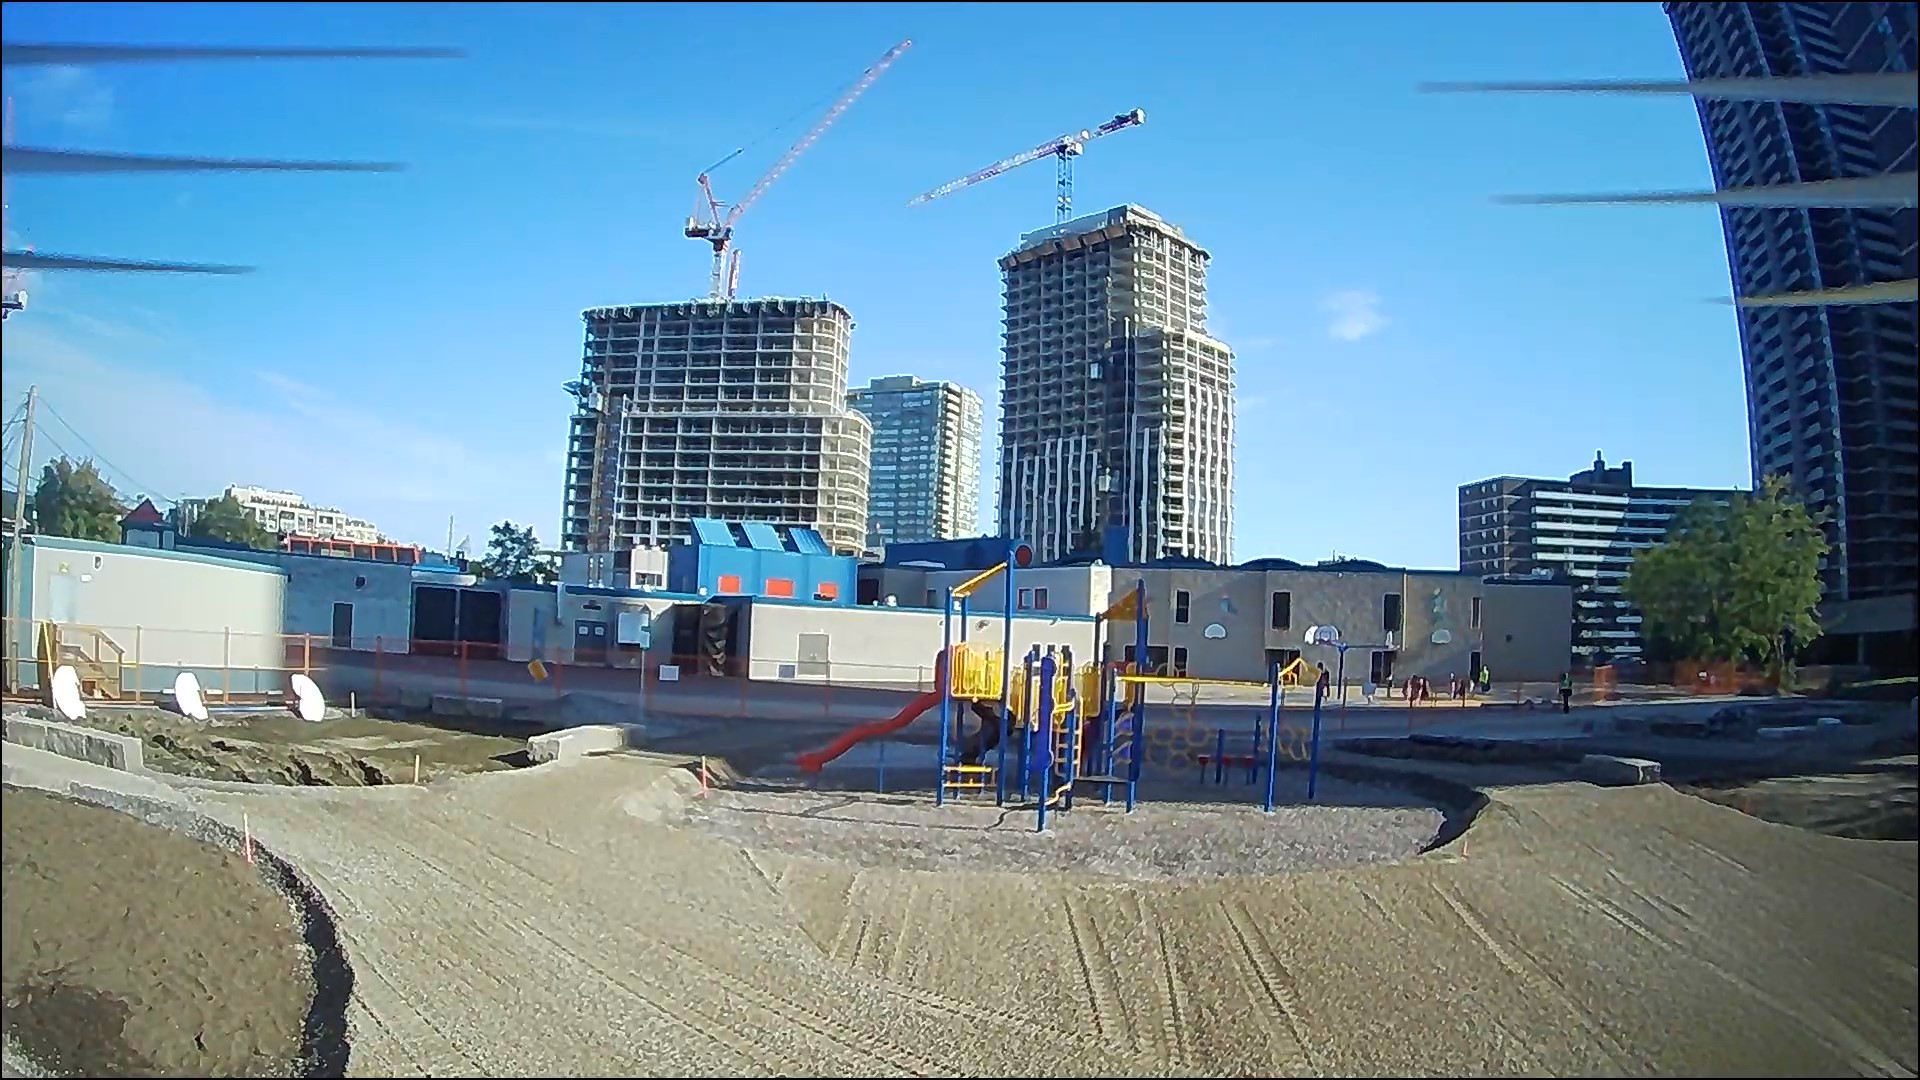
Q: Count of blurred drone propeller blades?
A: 6